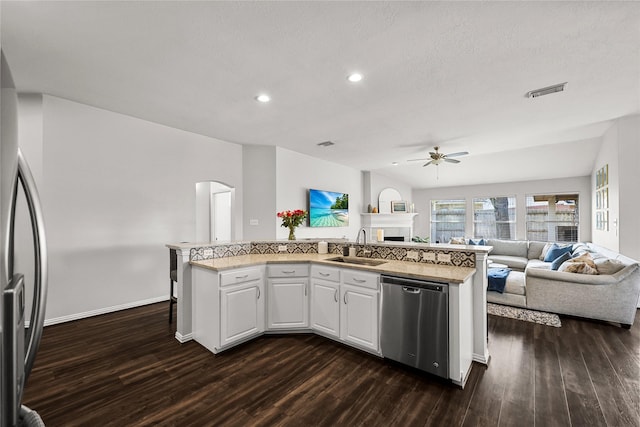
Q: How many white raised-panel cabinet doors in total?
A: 4